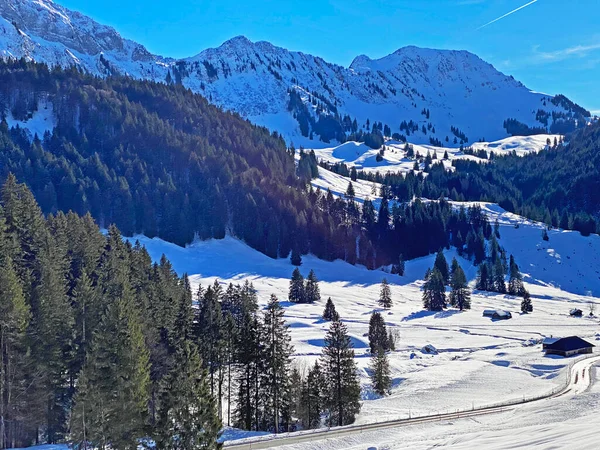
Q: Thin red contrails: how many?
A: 0